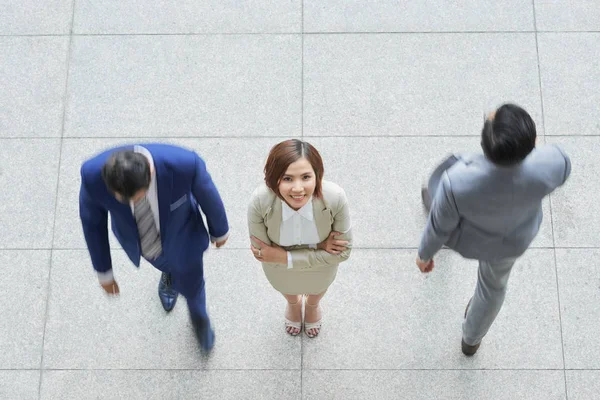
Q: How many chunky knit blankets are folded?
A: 0